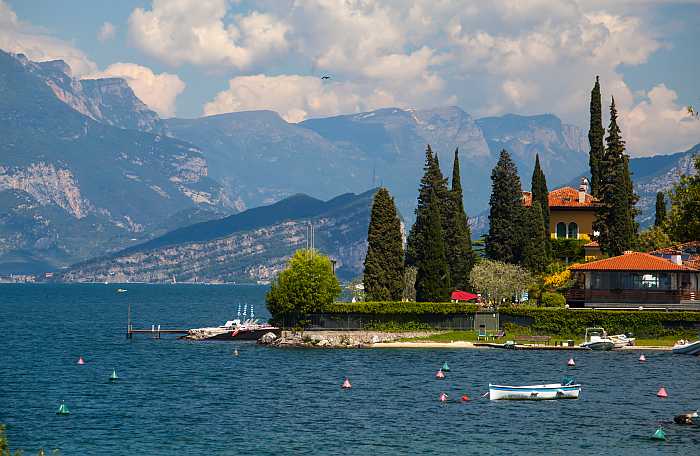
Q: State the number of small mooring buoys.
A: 13